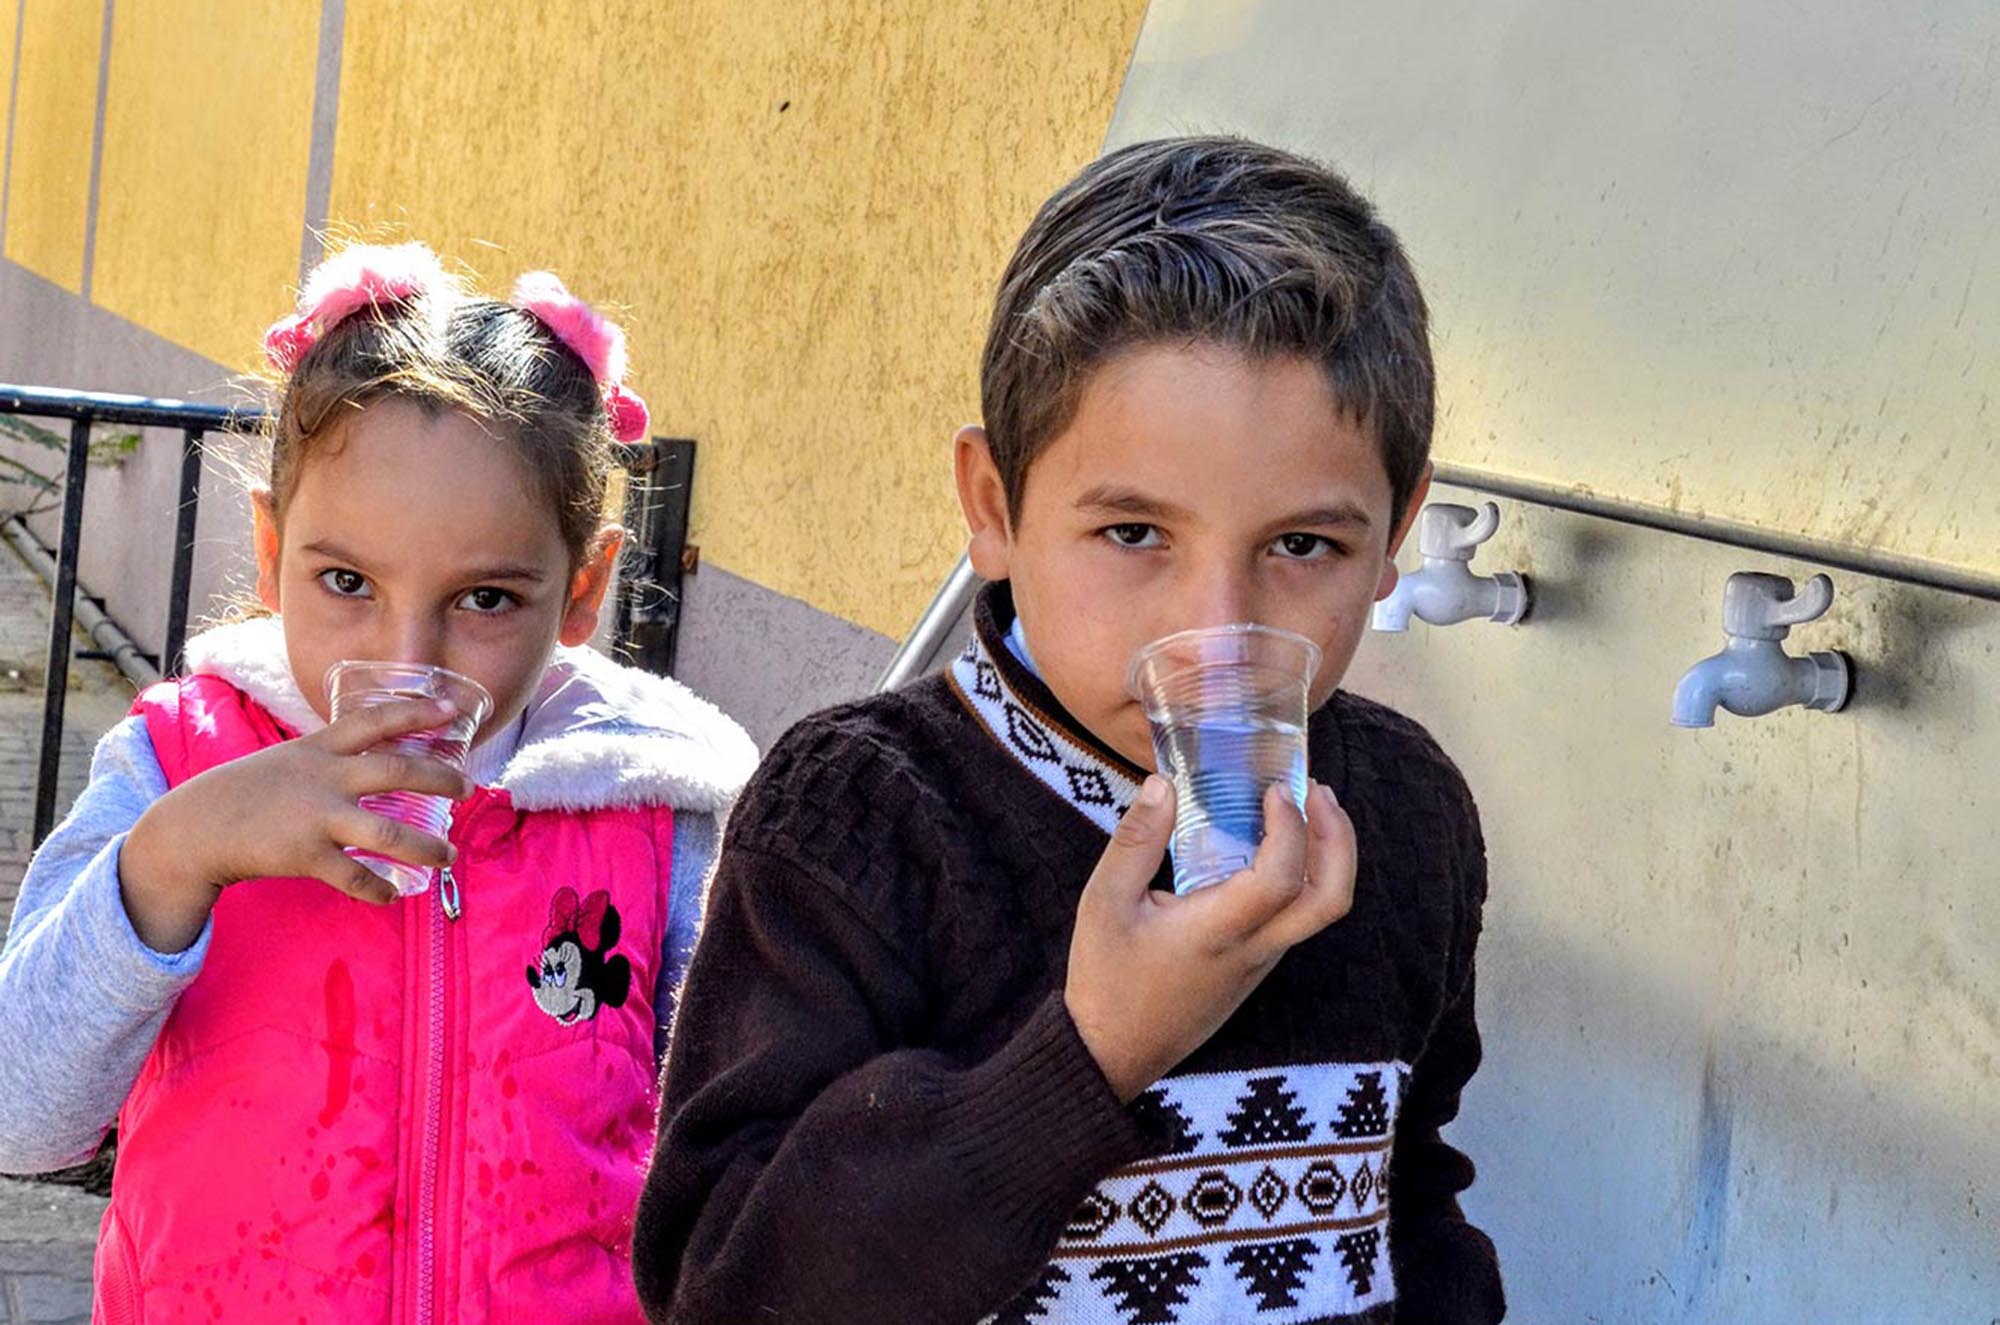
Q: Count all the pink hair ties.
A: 2